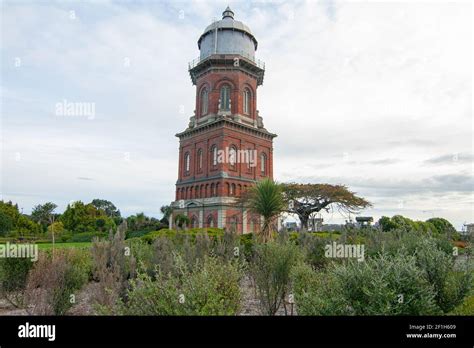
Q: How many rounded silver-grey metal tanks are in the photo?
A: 1